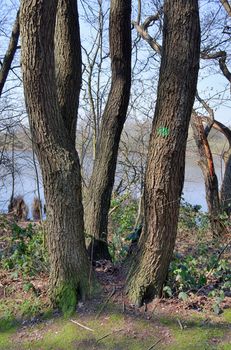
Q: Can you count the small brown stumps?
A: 2